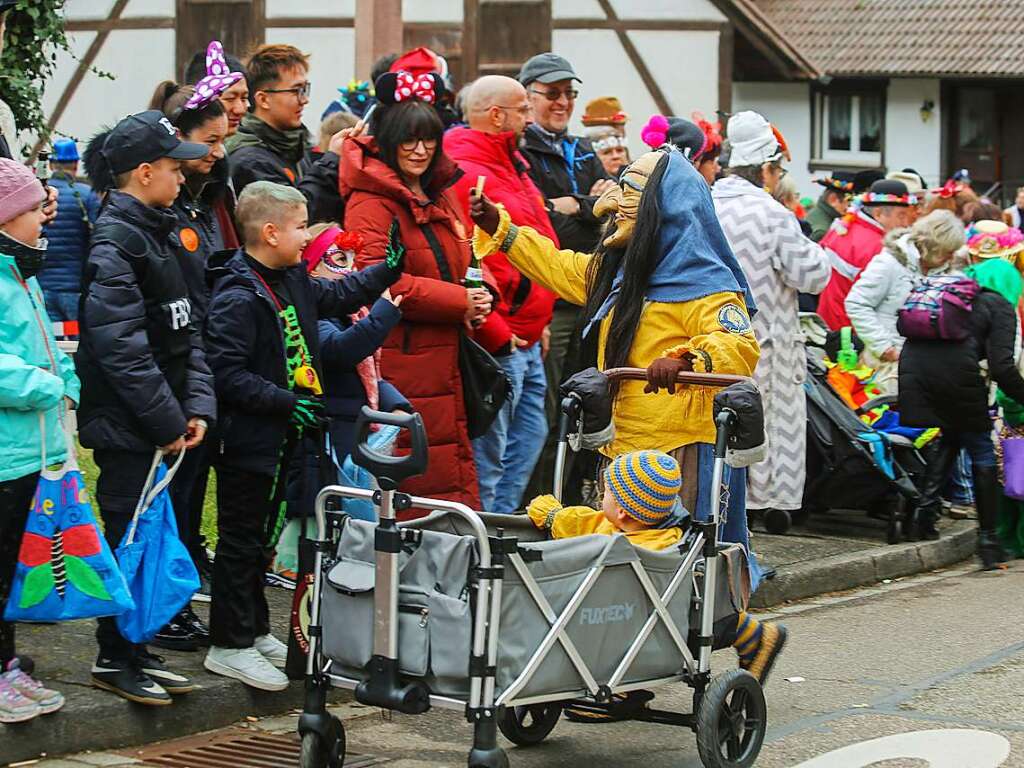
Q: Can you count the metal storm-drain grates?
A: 1